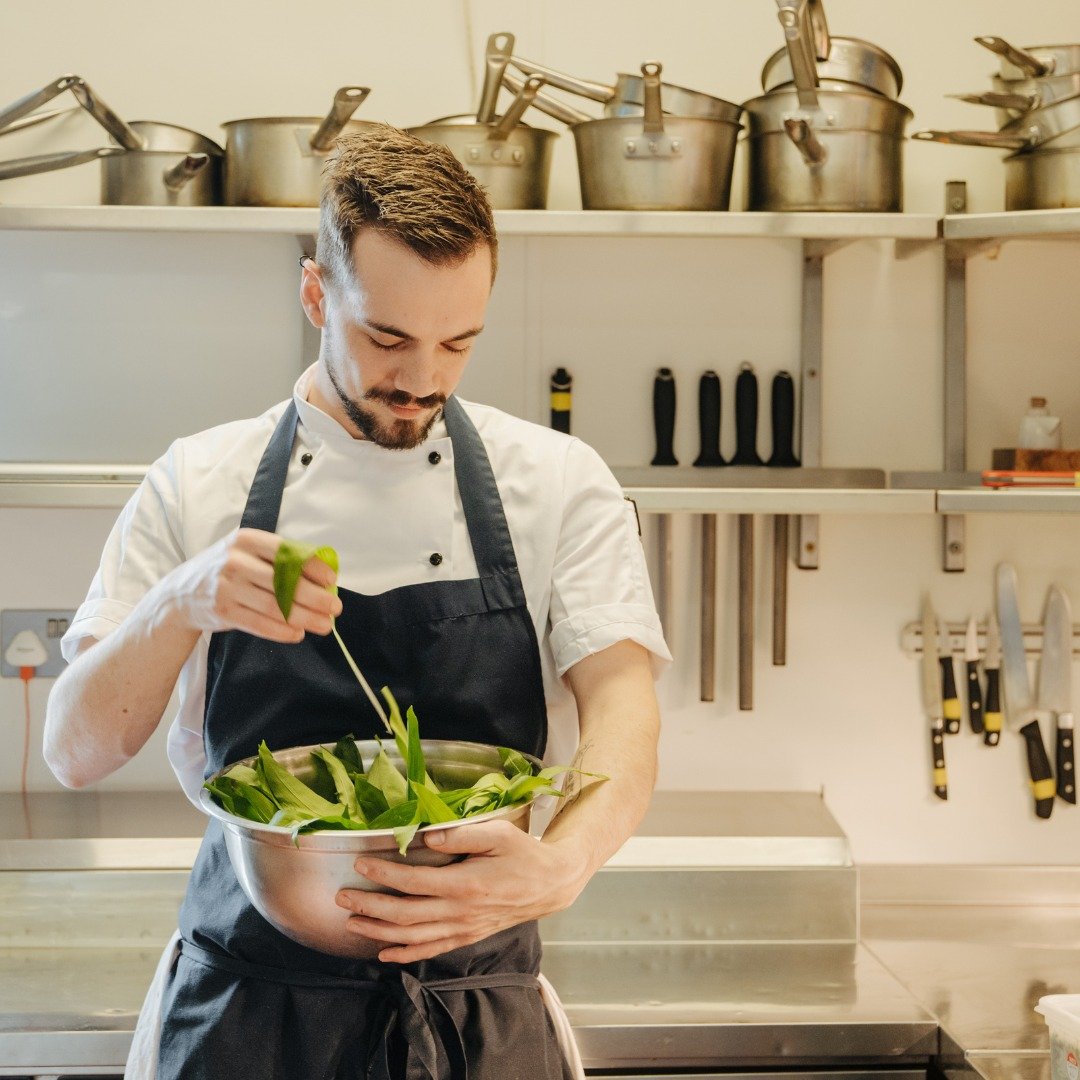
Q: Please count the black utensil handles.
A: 11